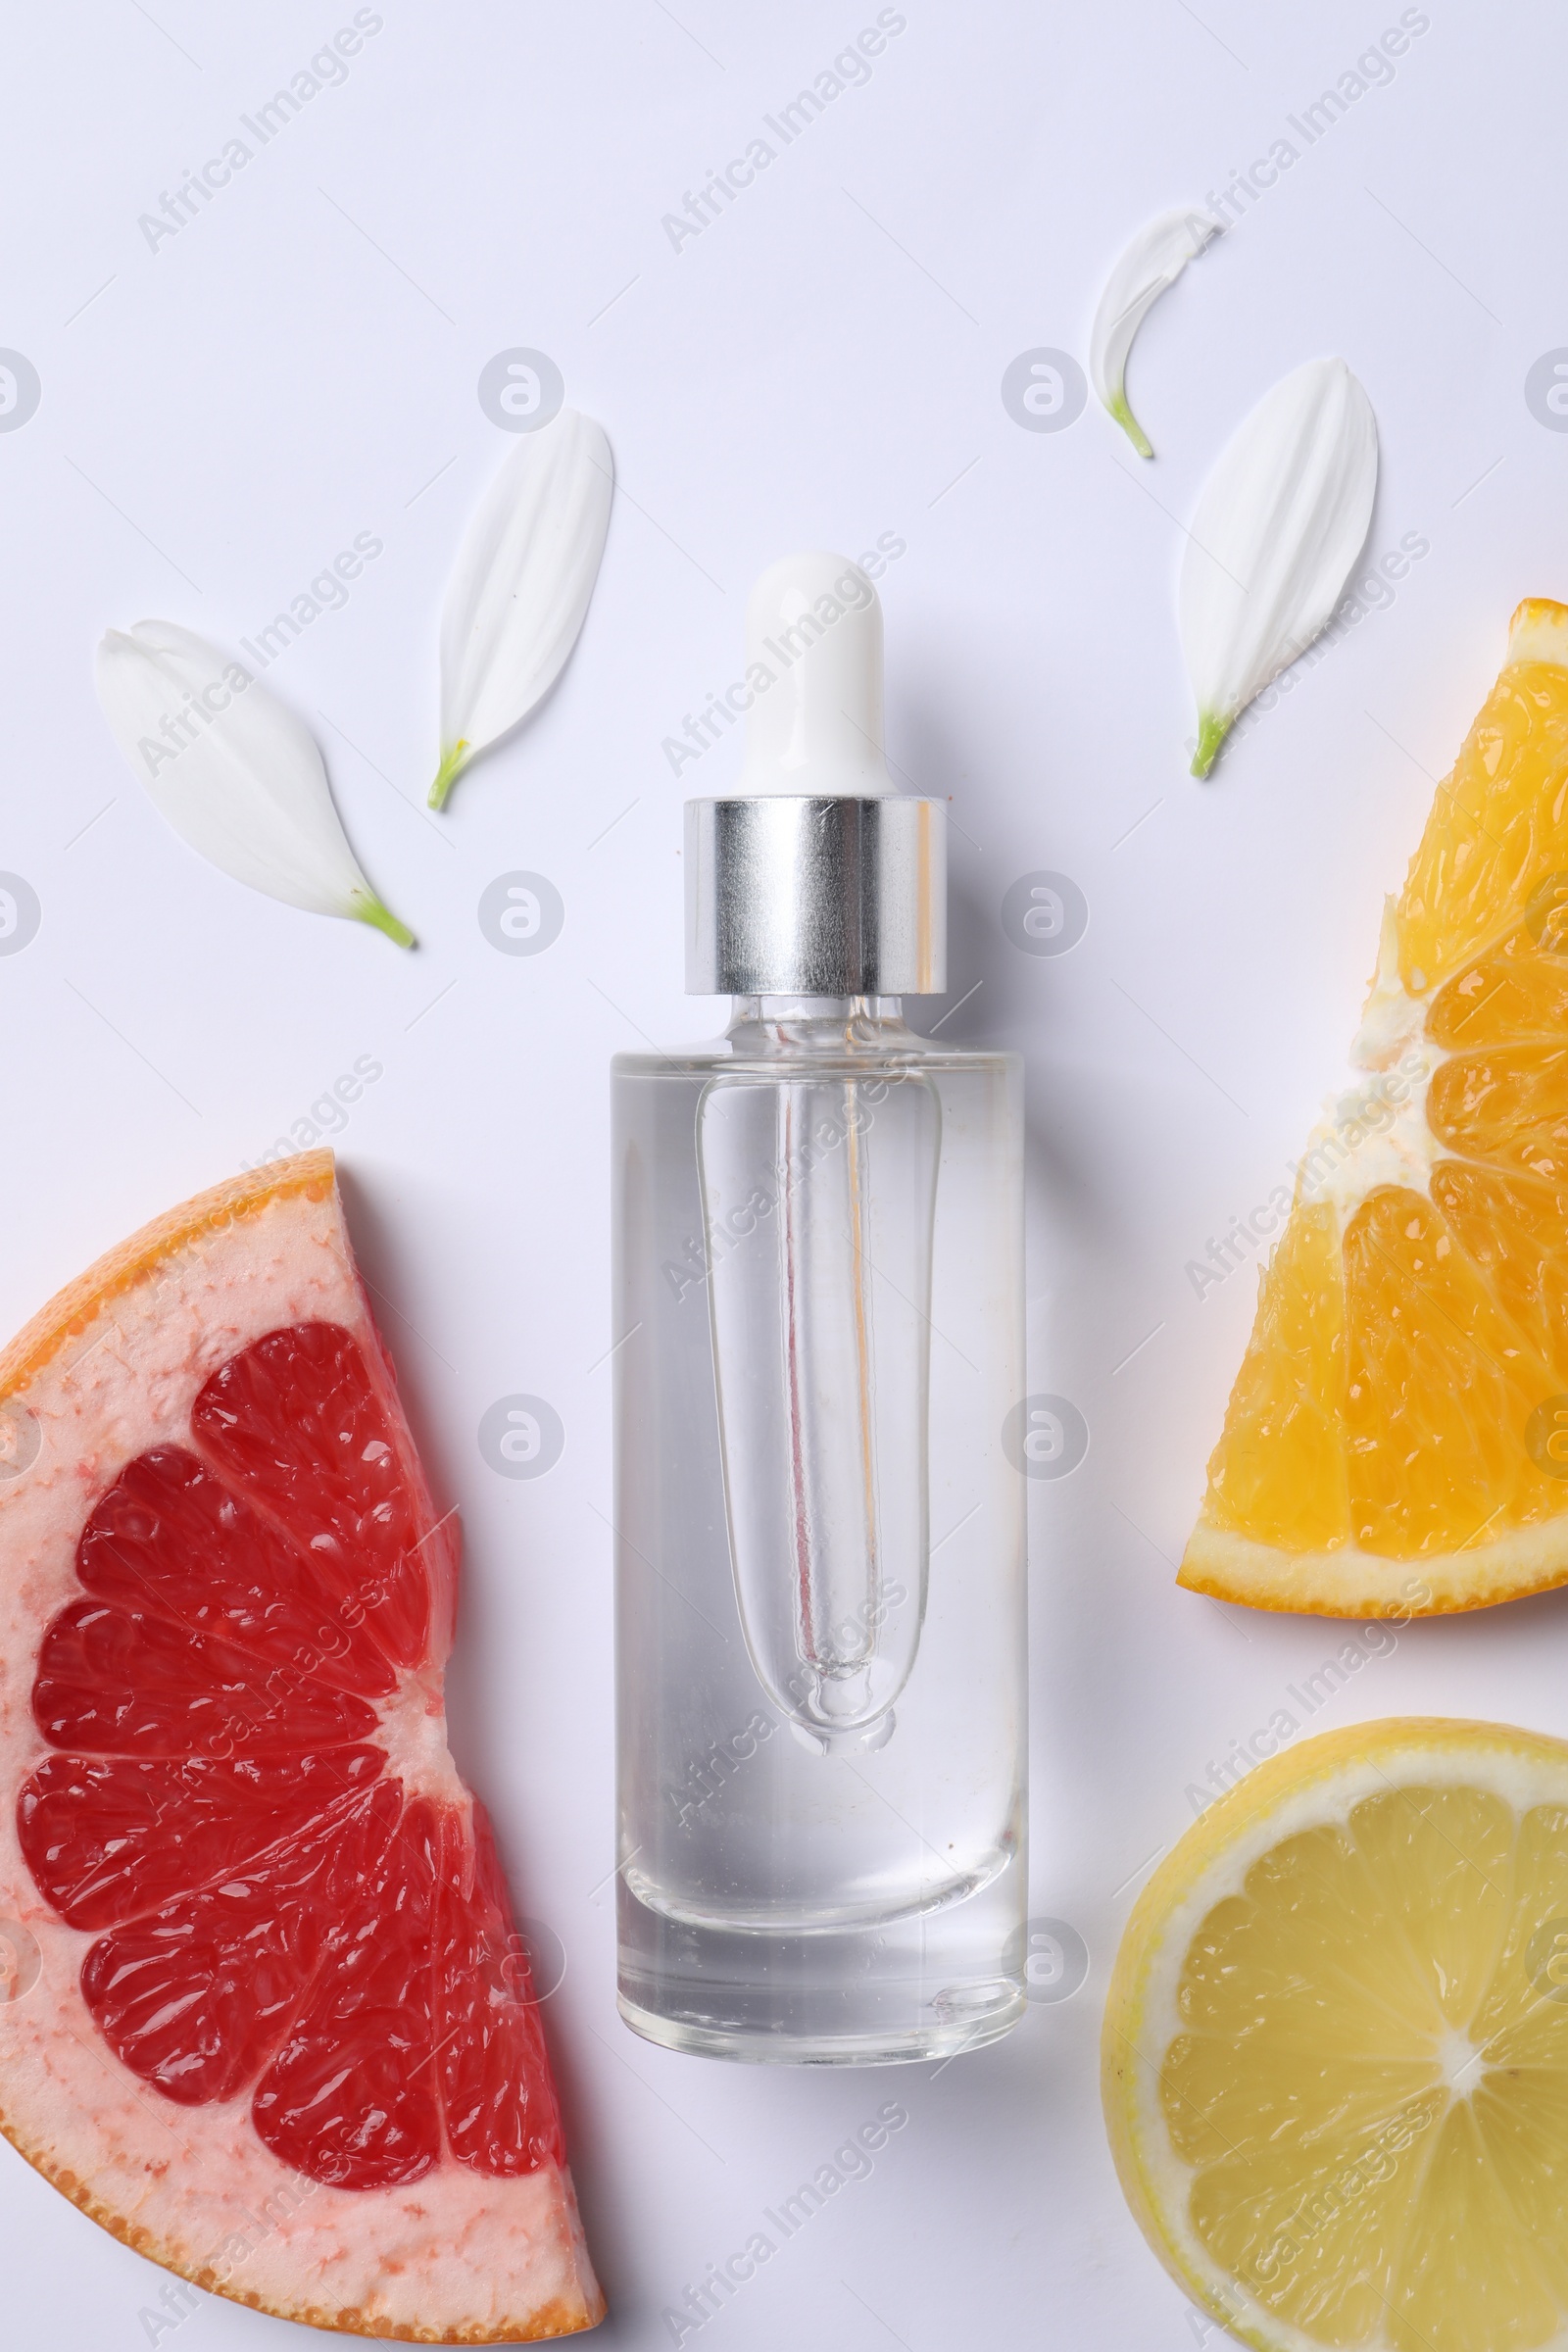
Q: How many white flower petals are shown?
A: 4